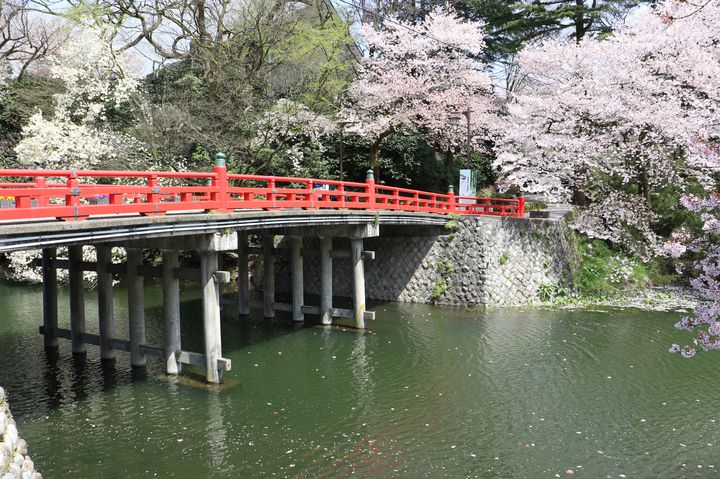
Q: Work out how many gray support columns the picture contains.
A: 11